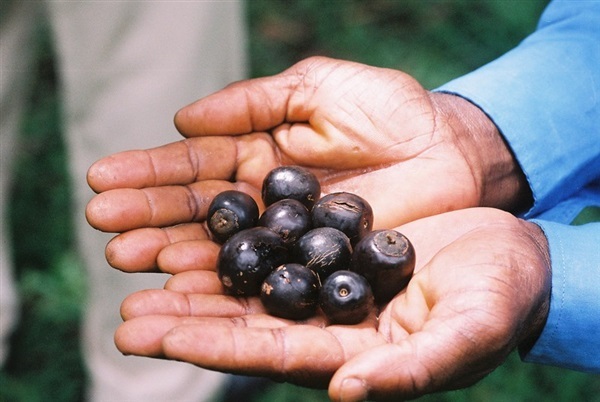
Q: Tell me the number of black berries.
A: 9